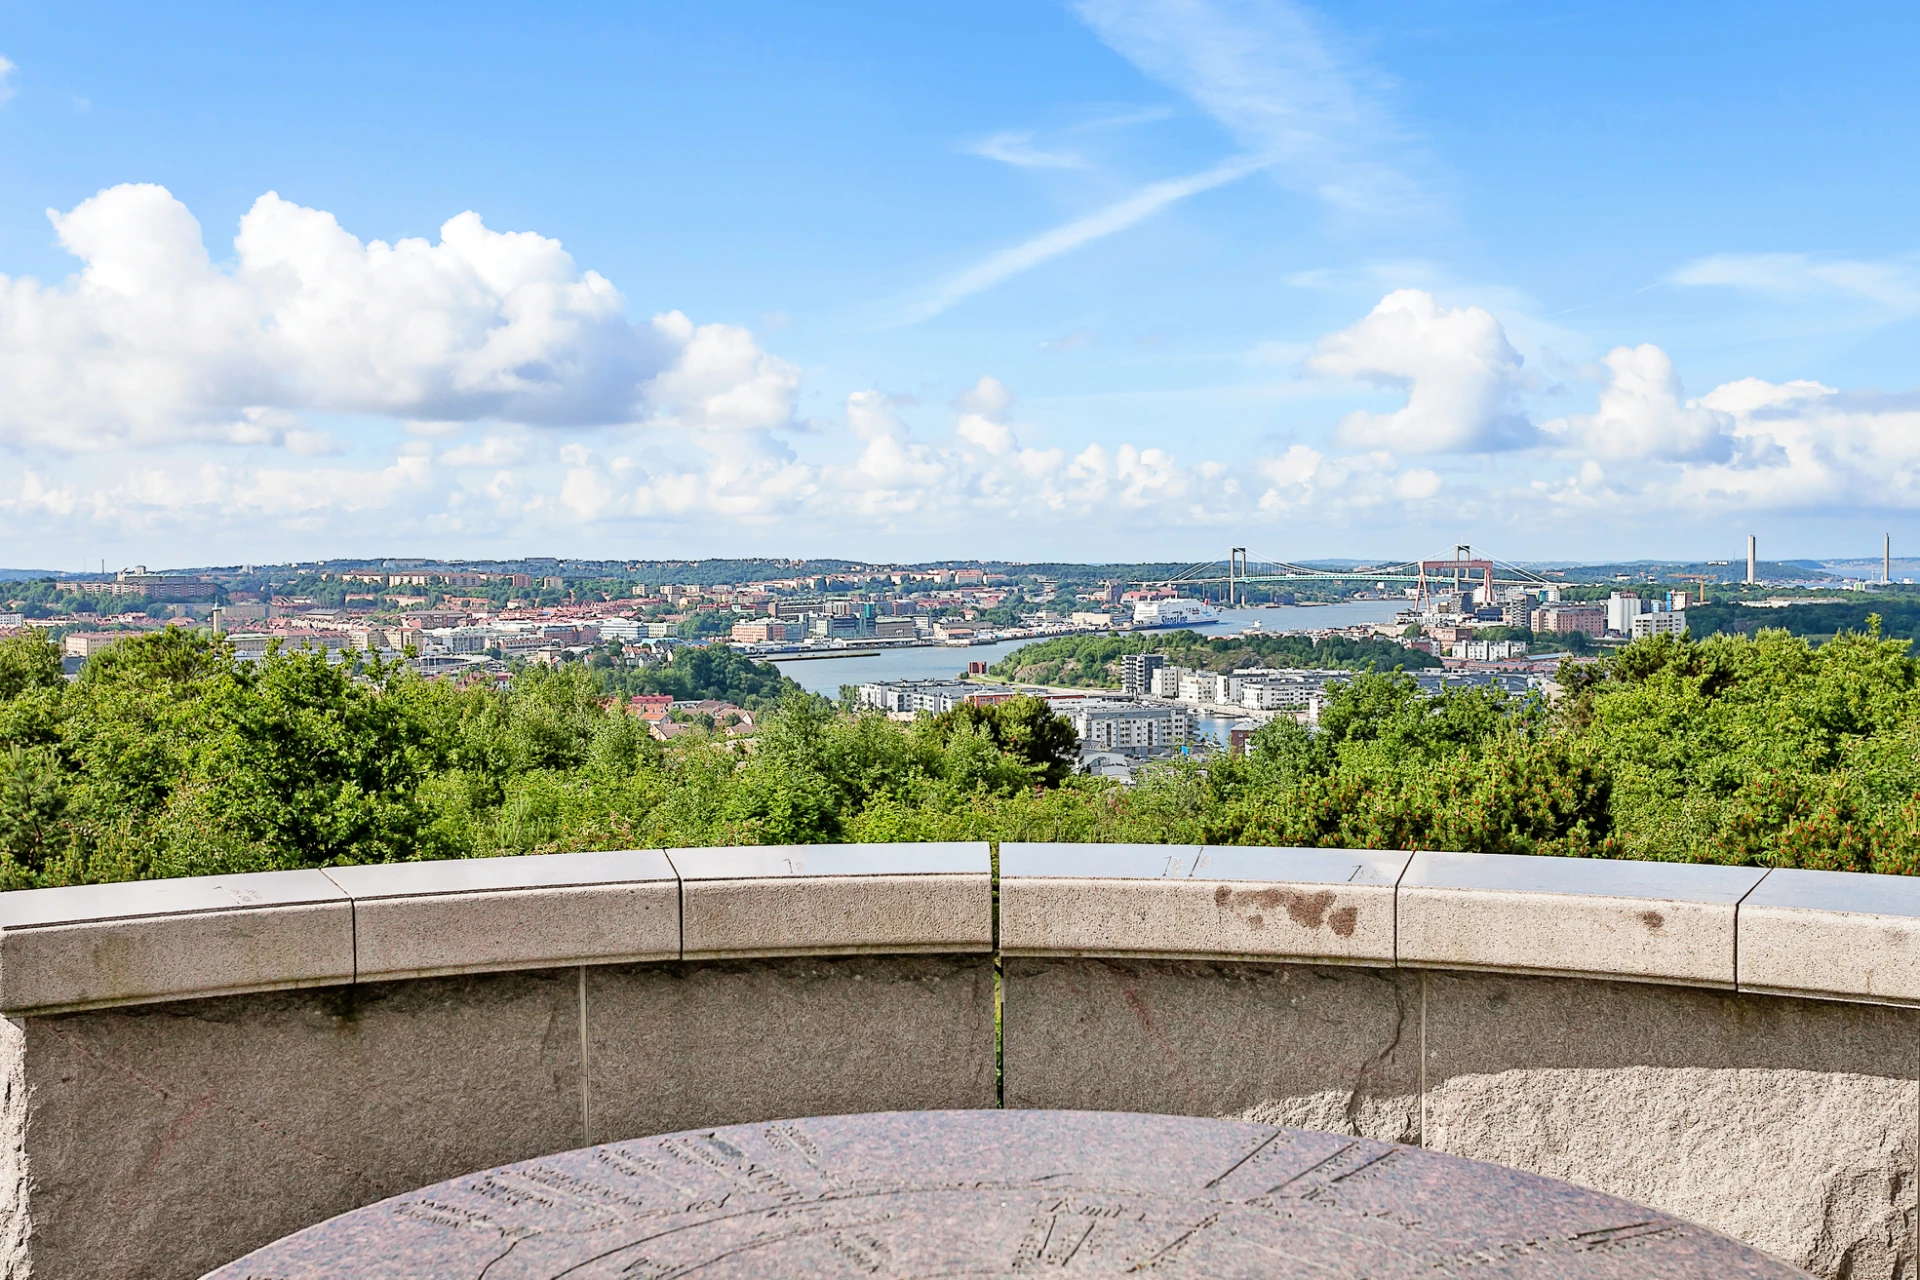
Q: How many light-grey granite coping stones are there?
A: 6